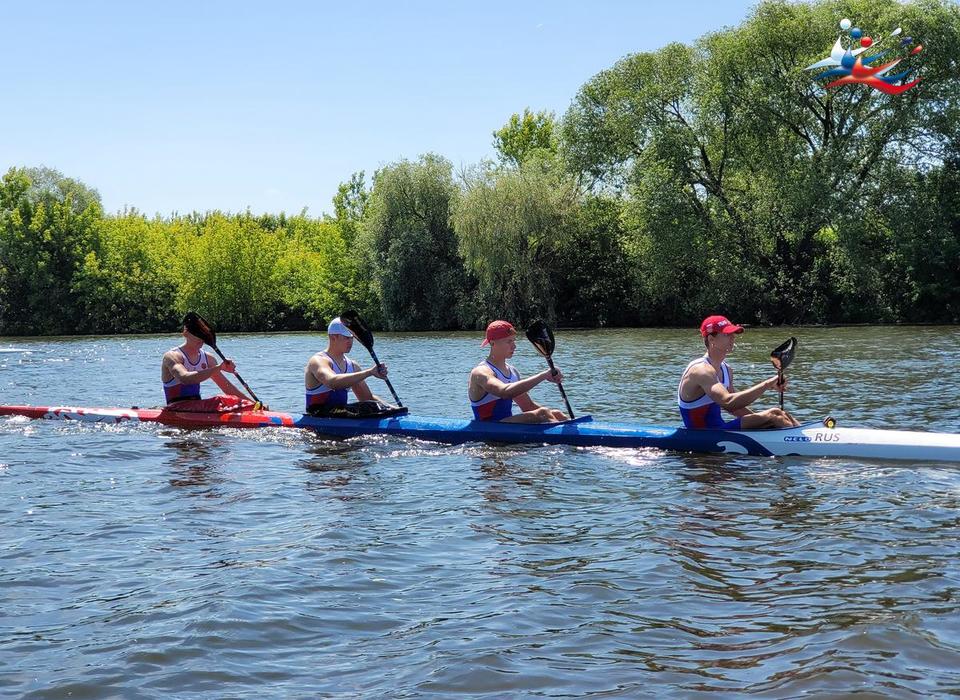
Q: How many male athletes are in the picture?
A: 4